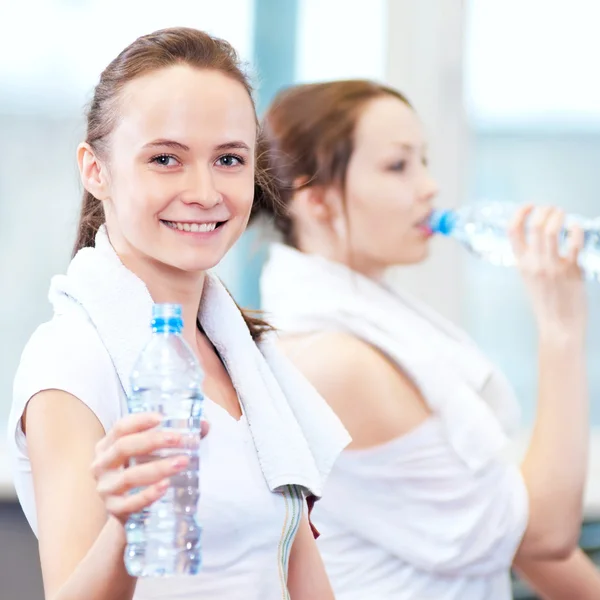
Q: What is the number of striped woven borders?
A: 1